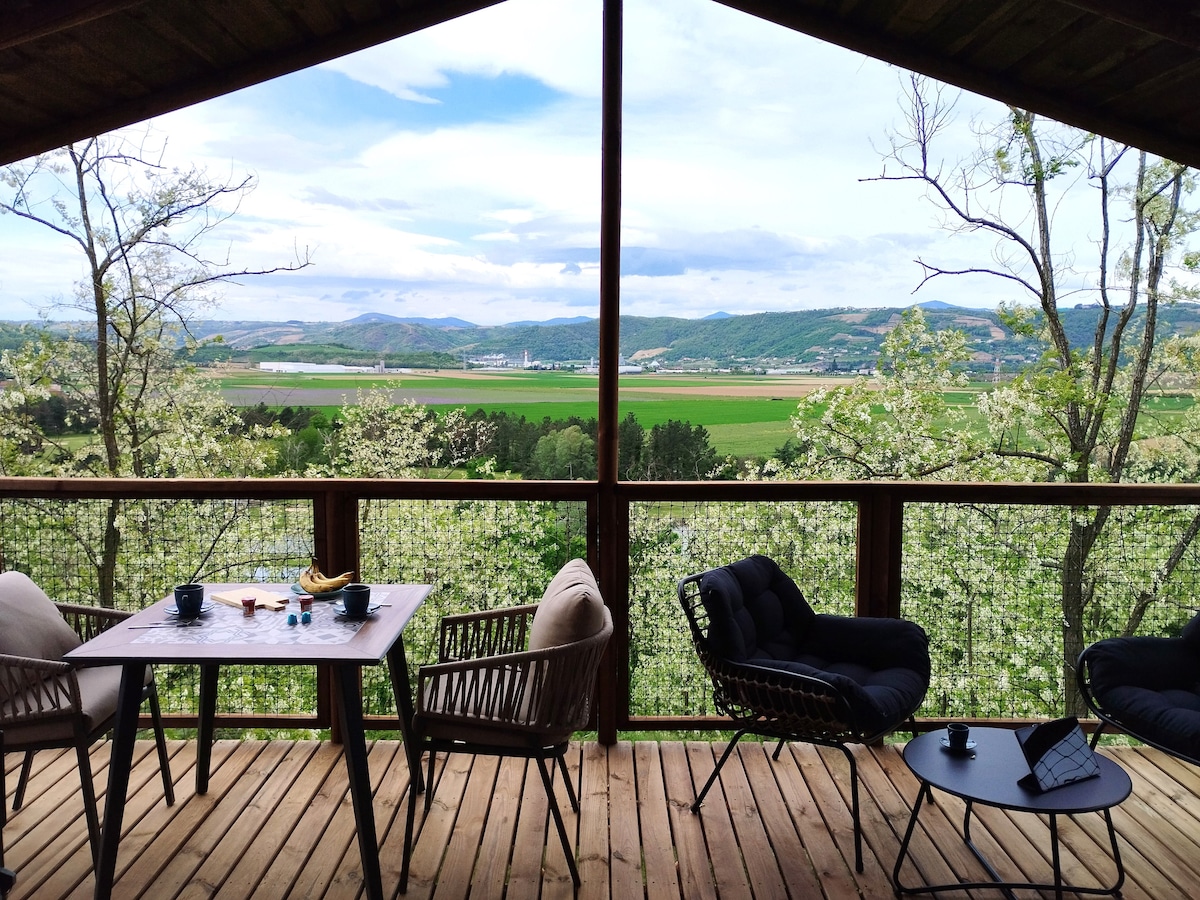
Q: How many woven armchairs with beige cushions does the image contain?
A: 2